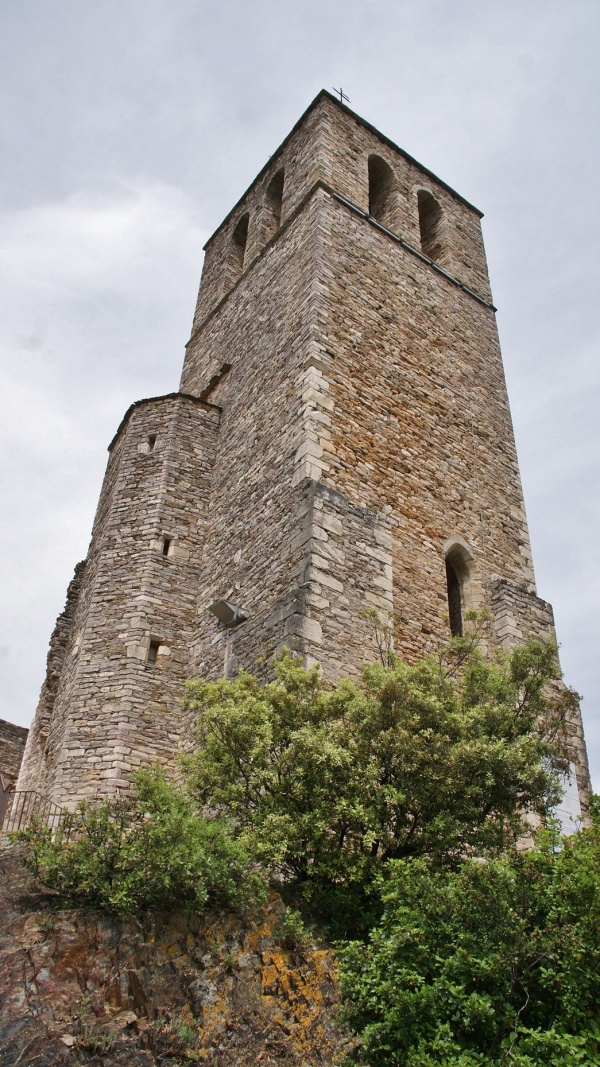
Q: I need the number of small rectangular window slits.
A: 3